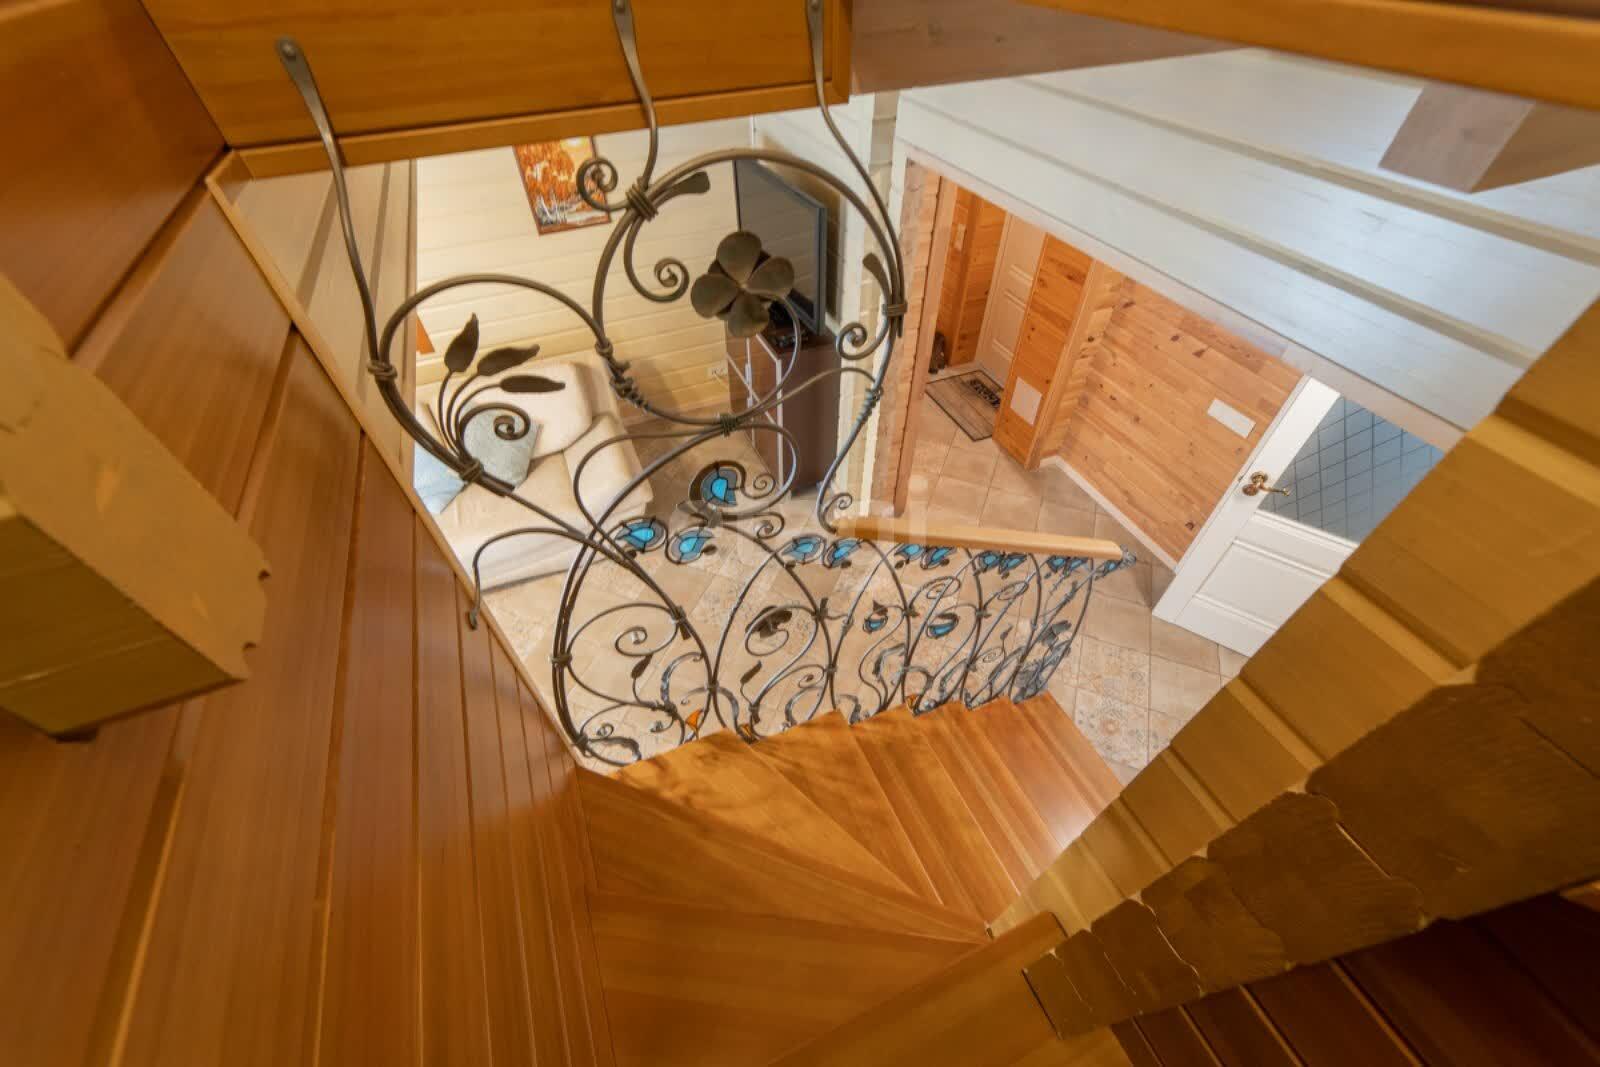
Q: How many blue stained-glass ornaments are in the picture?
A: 14